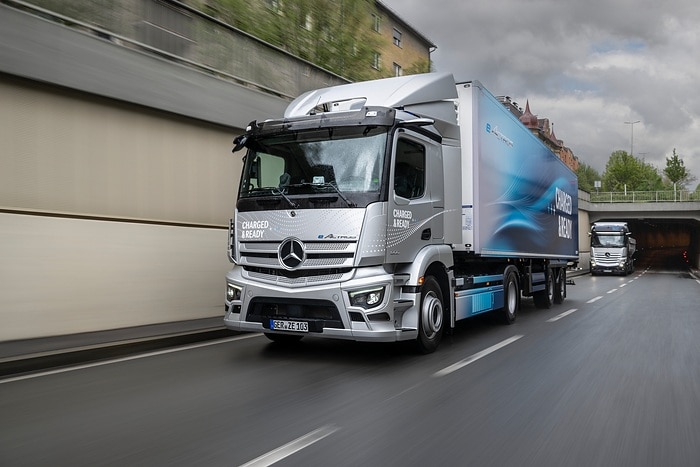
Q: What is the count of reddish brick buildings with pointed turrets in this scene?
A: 1